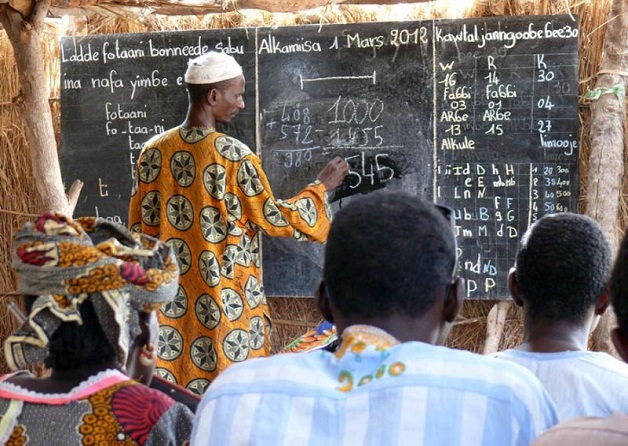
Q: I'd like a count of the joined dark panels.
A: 3